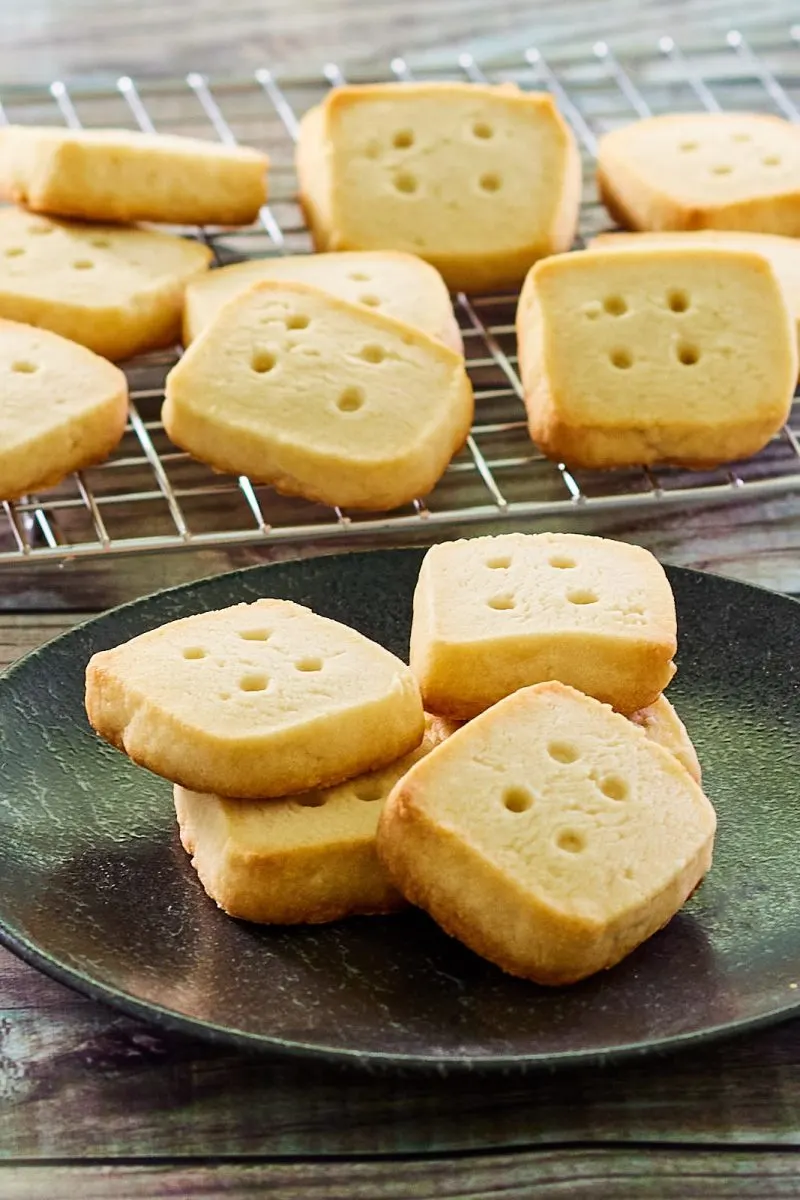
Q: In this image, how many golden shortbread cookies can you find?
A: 14